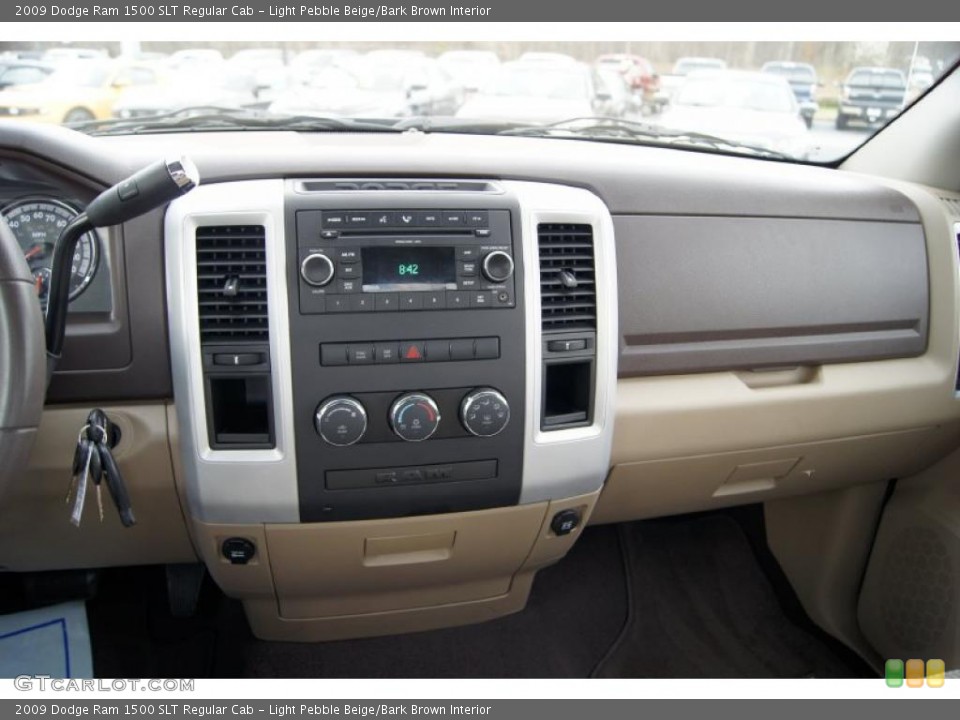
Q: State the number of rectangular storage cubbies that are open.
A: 2